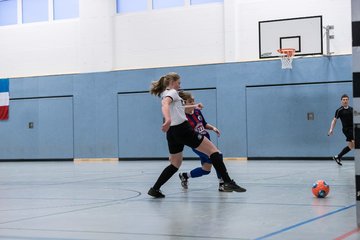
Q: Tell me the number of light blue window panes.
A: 6